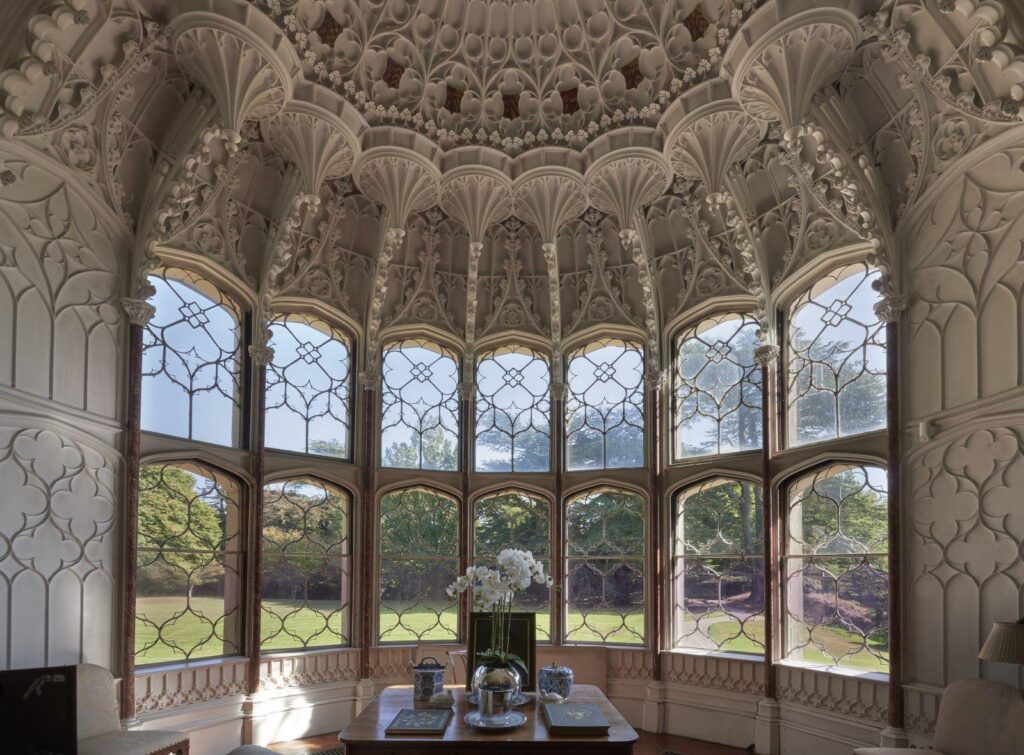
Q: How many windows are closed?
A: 14